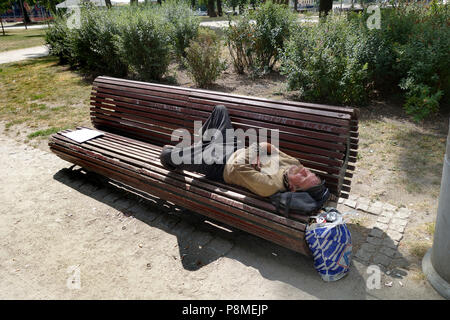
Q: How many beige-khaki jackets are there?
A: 1